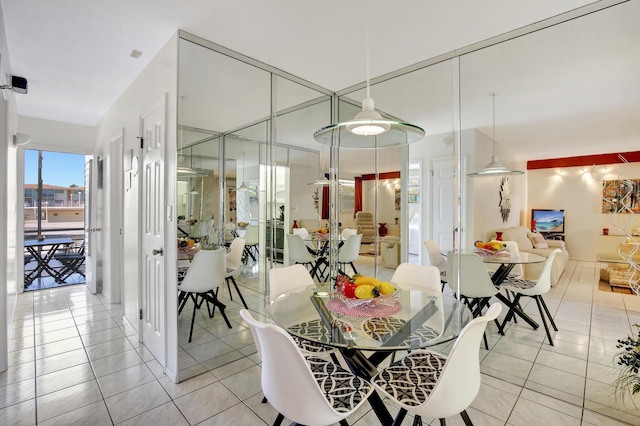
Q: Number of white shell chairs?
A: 4